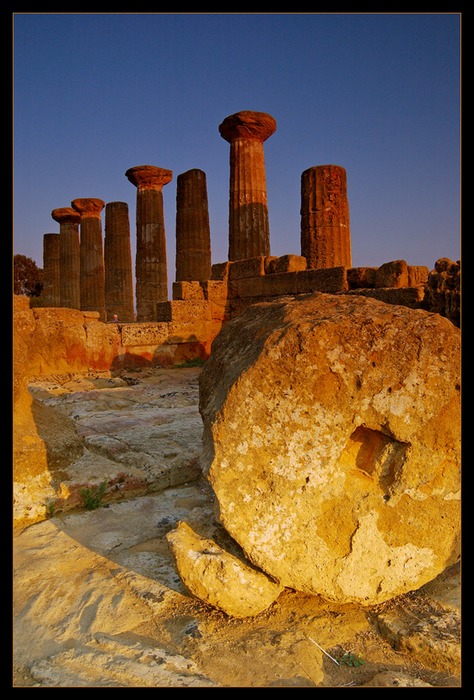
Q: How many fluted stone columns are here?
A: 8